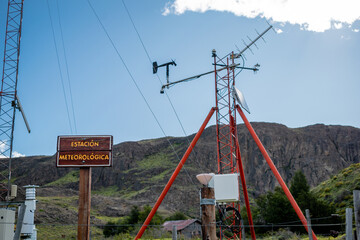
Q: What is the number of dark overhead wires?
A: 4